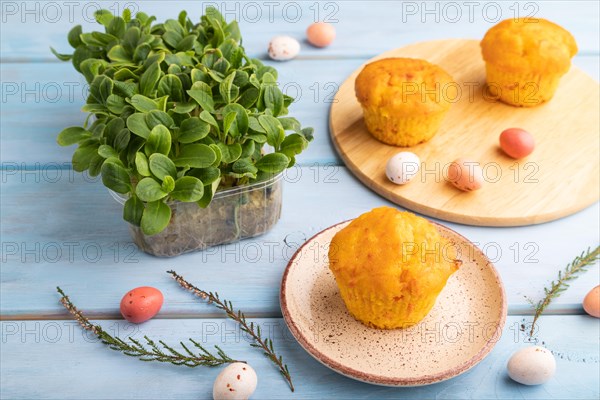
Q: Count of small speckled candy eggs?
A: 9